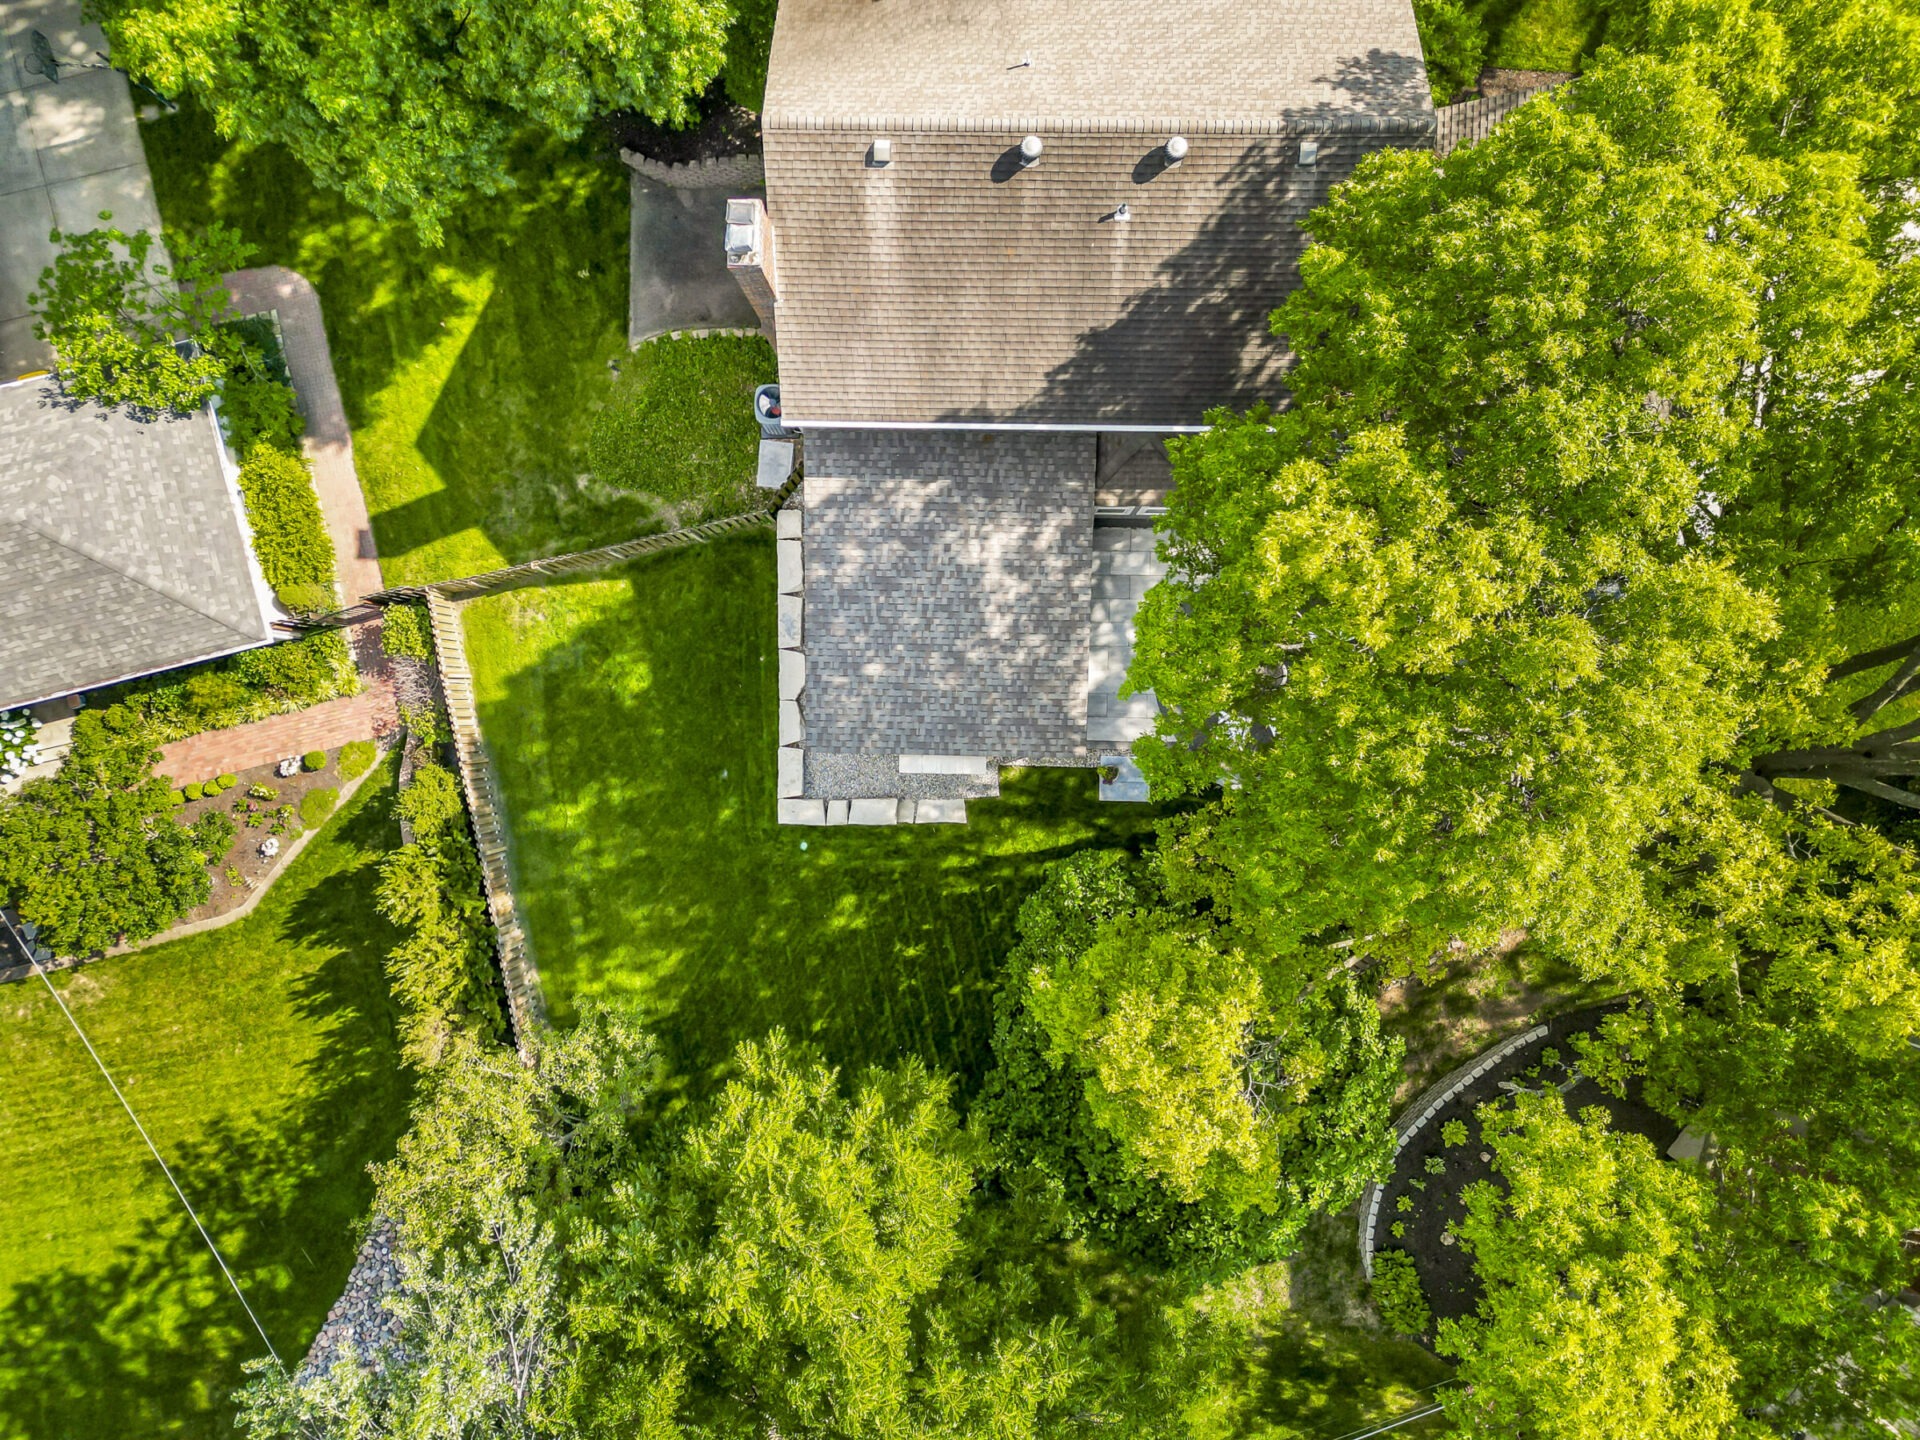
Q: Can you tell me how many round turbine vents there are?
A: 2